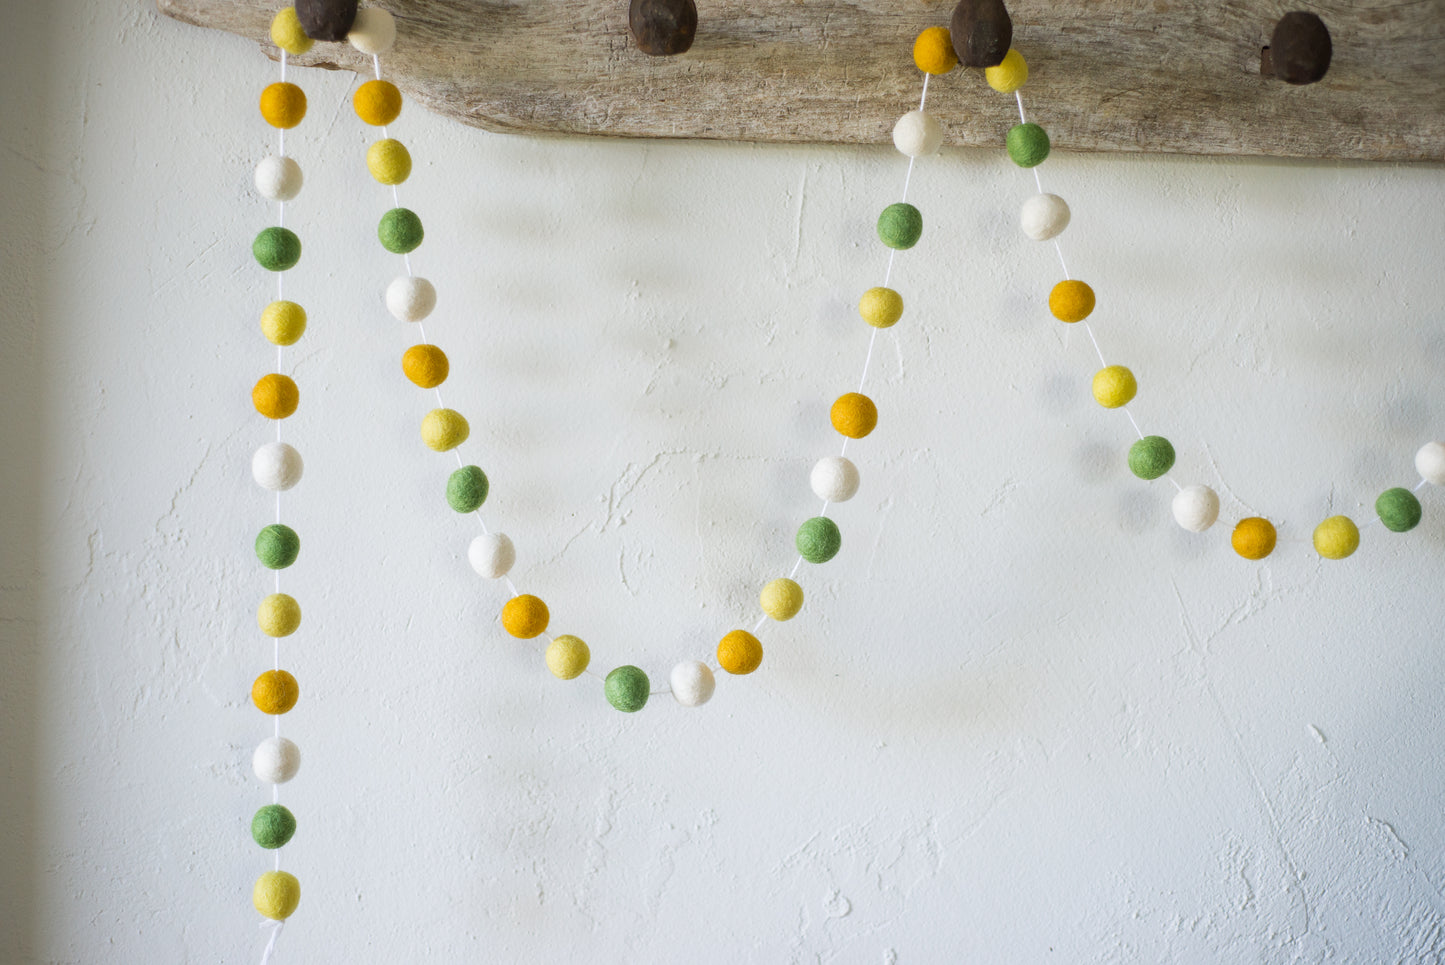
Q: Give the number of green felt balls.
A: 11